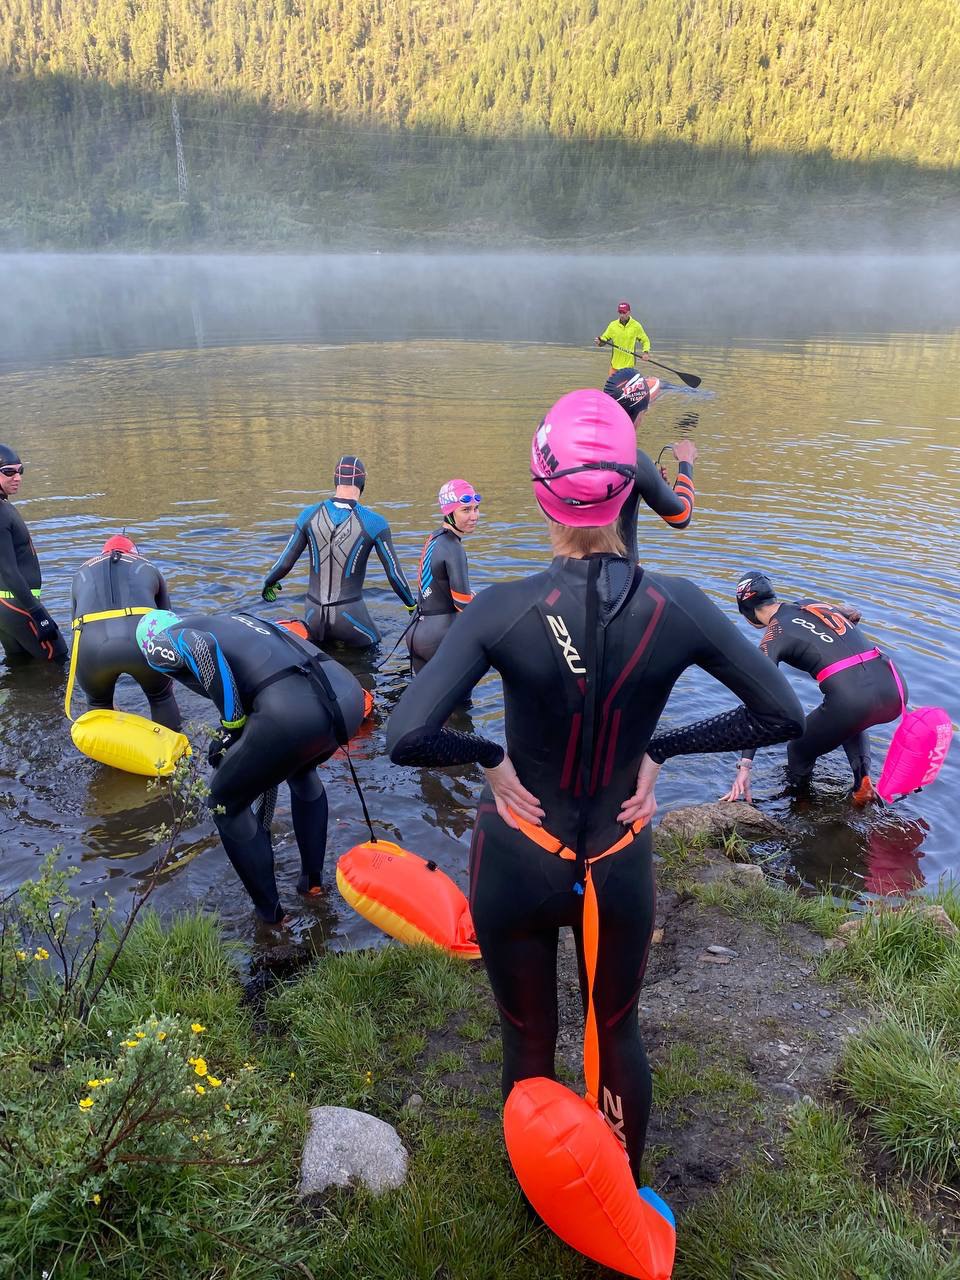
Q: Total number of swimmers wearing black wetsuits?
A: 8